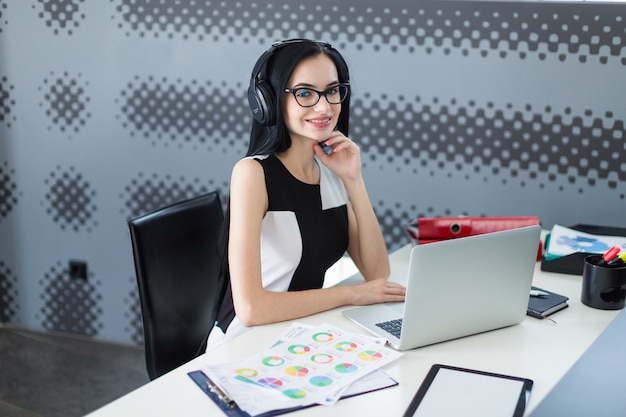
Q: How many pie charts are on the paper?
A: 12